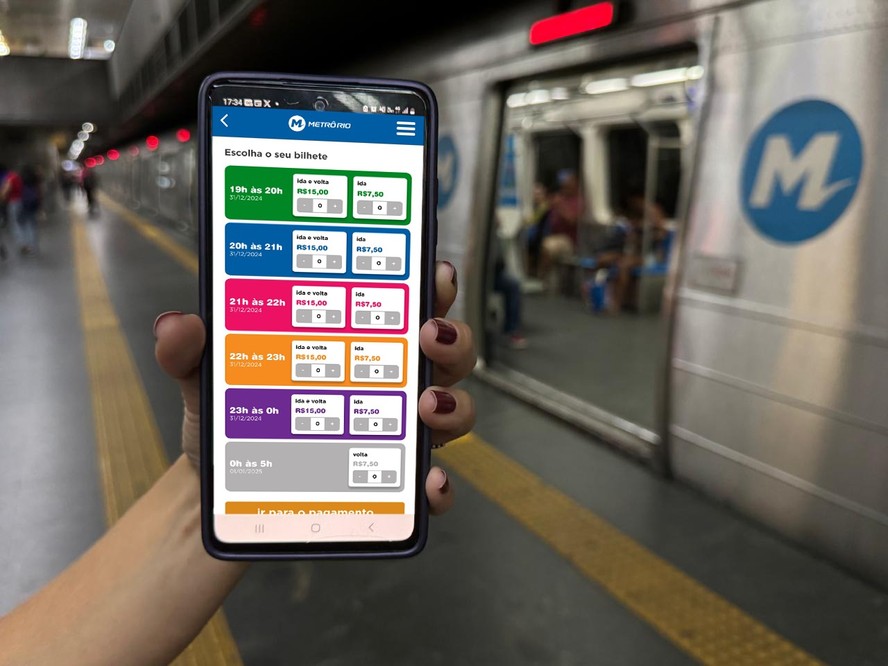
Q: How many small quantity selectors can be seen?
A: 11